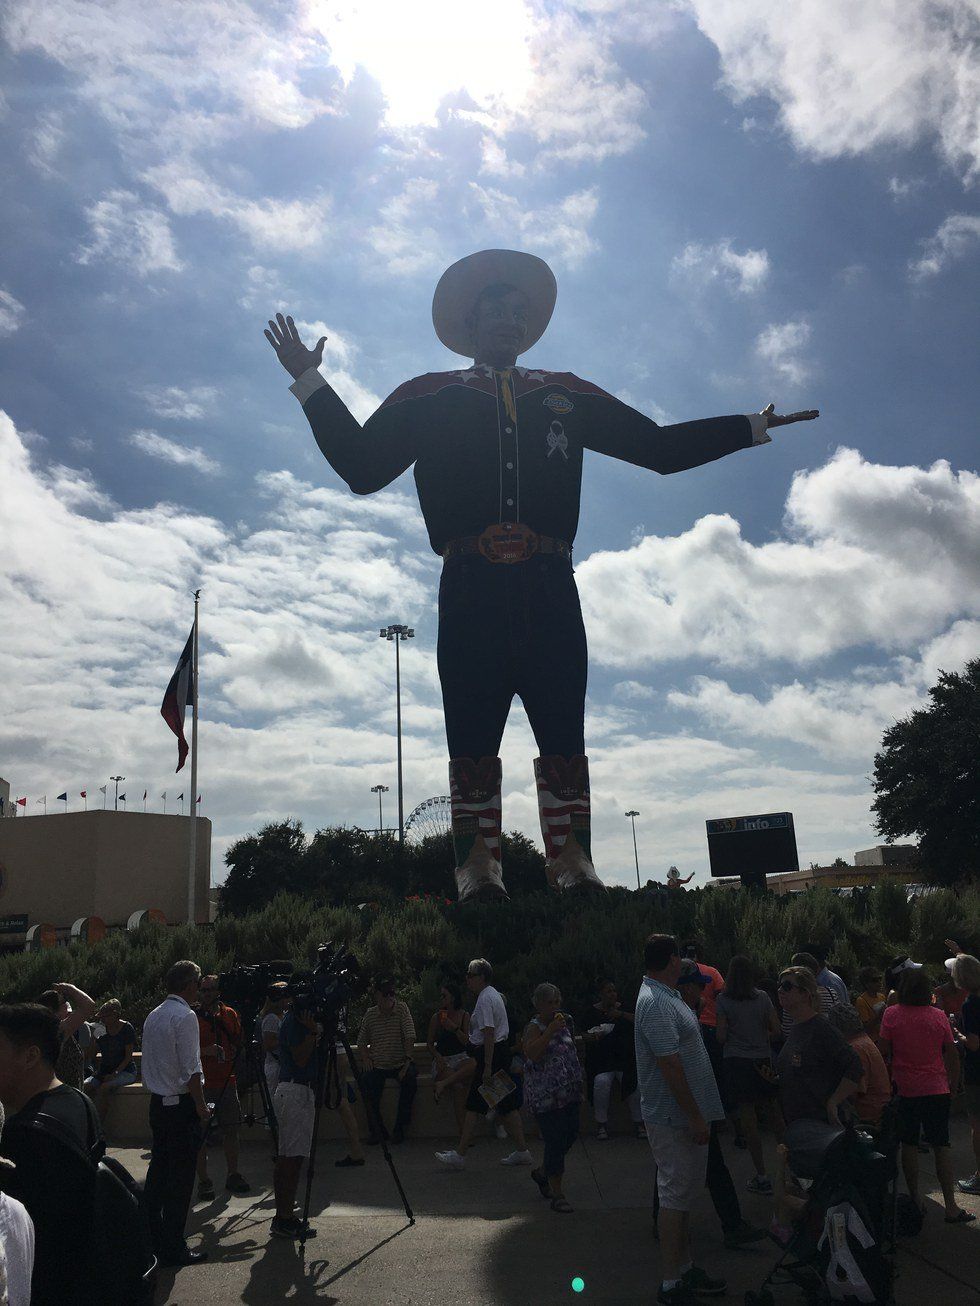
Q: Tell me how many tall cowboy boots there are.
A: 2